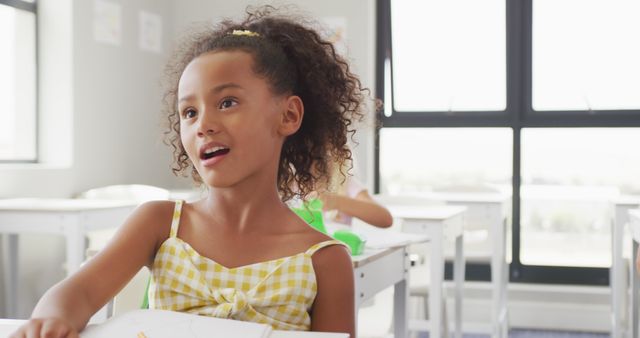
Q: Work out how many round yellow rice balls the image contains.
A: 0